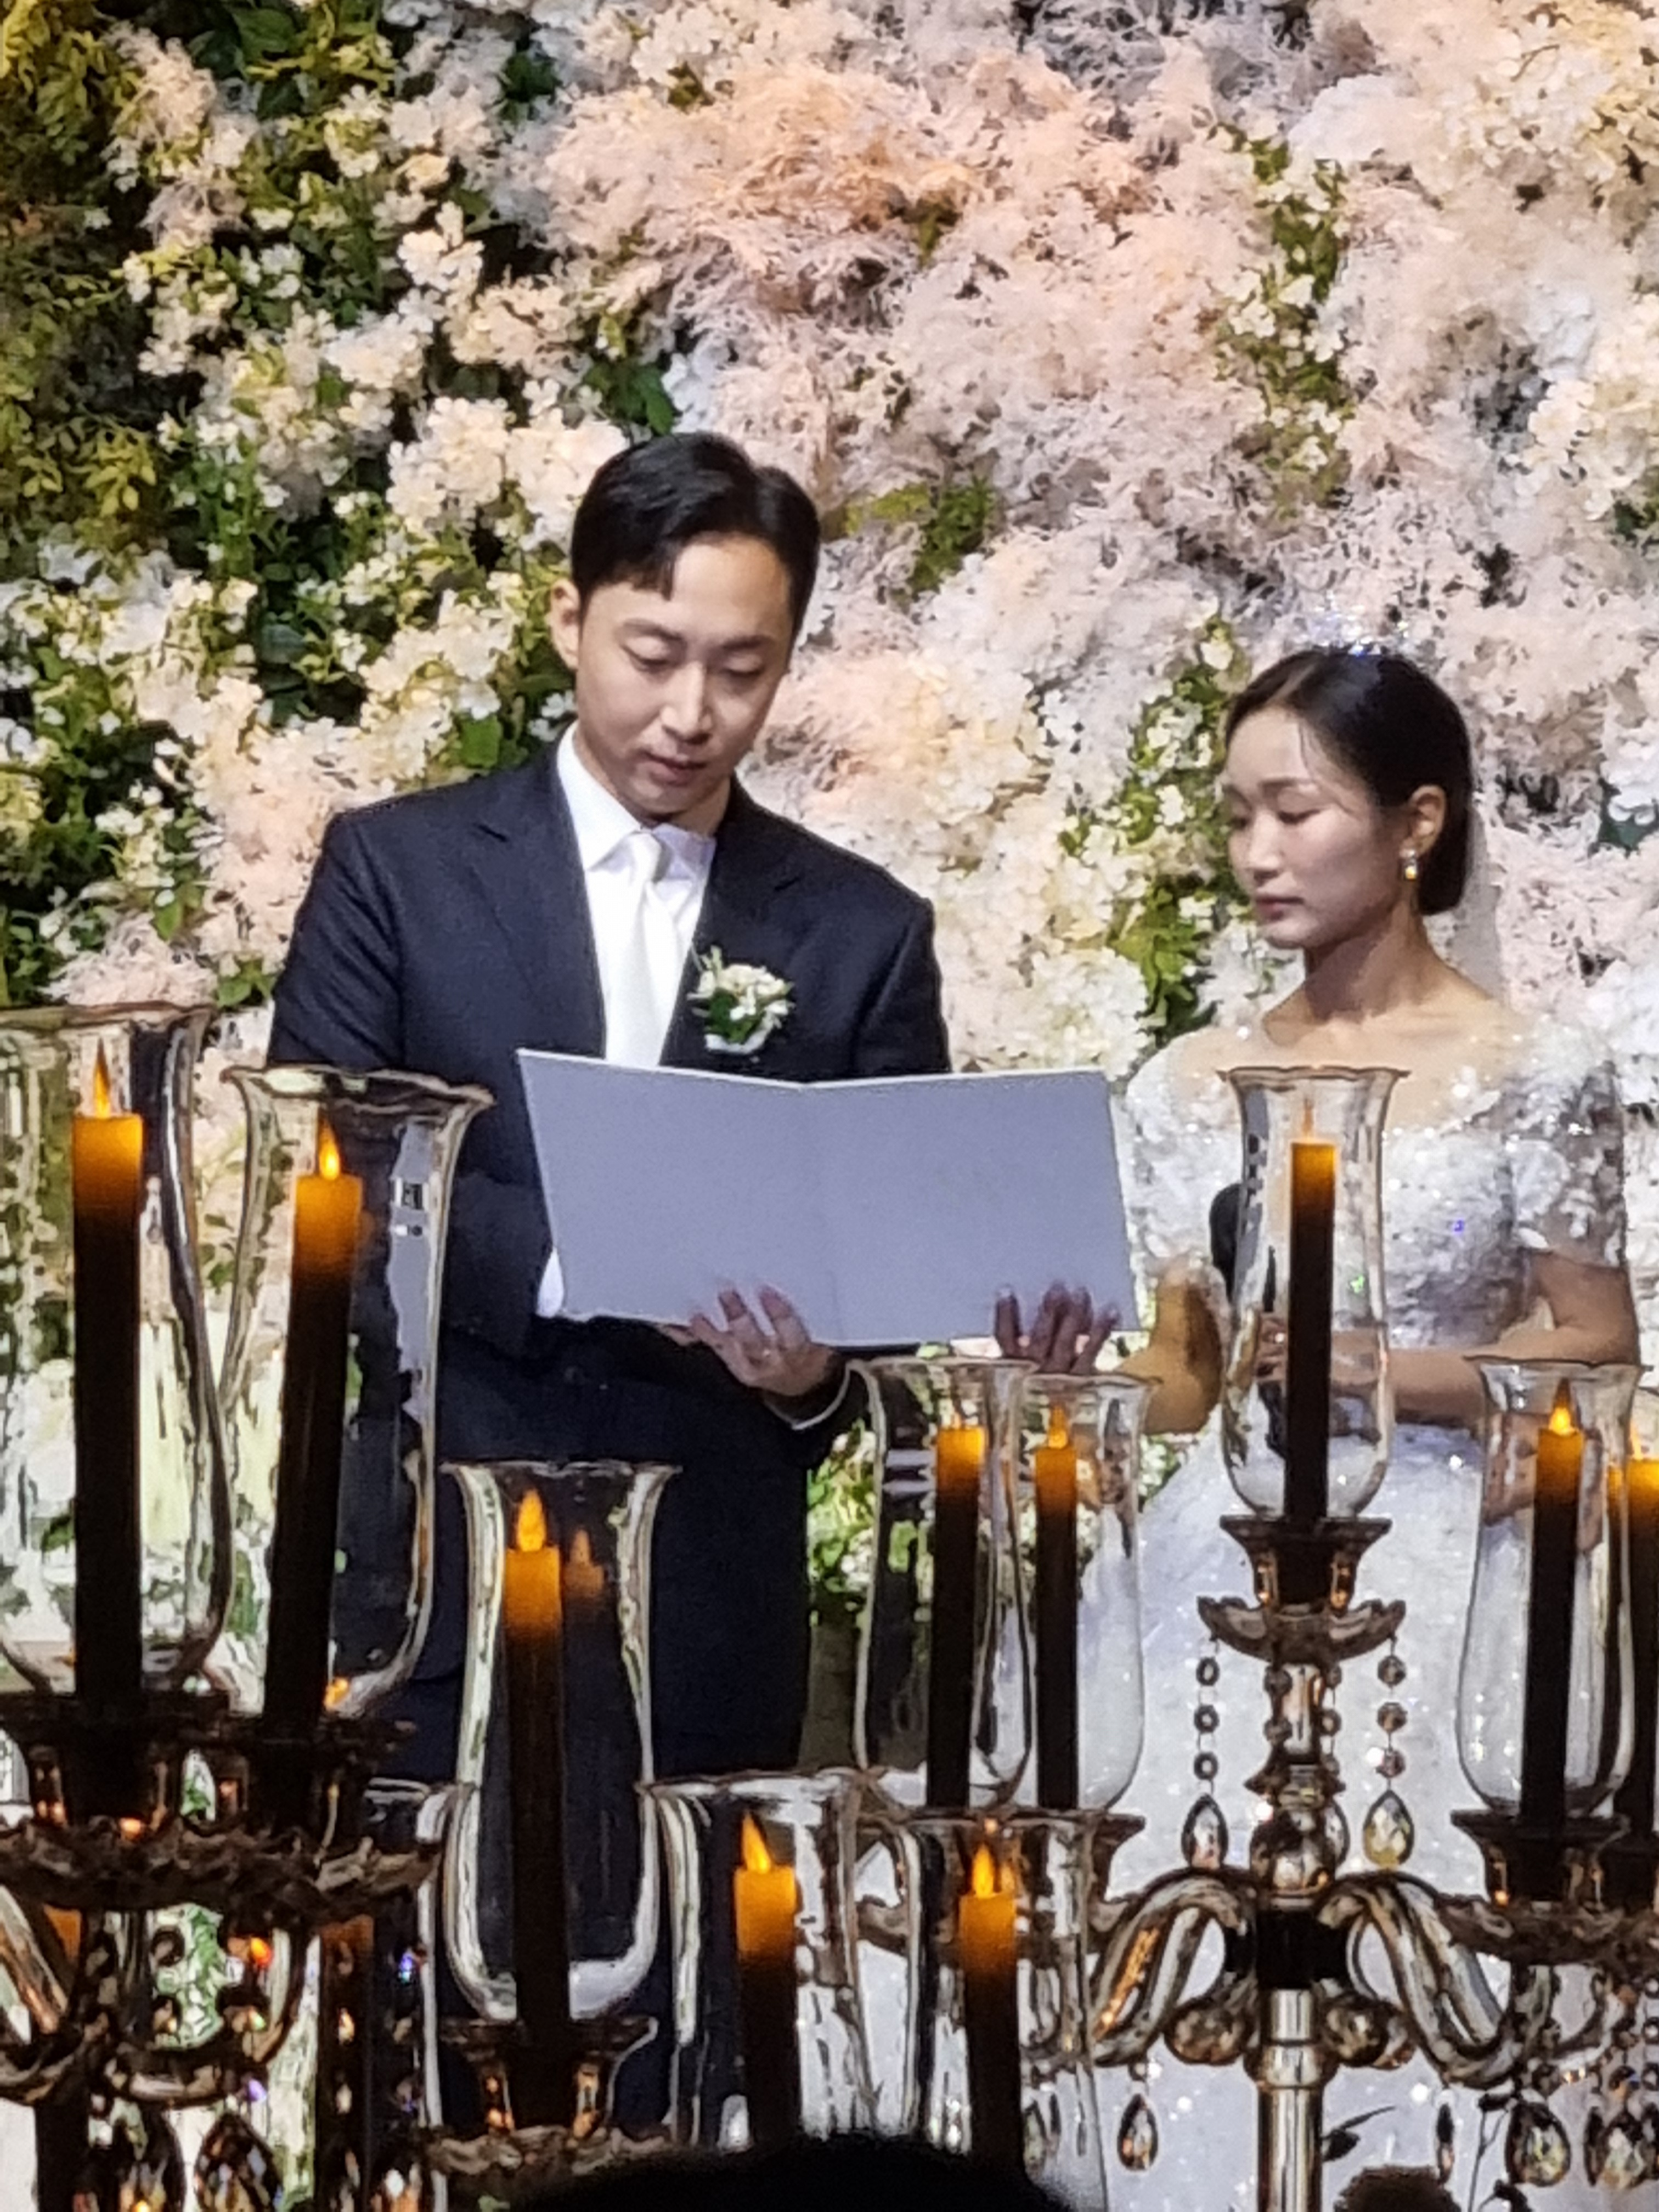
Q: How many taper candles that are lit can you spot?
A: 10